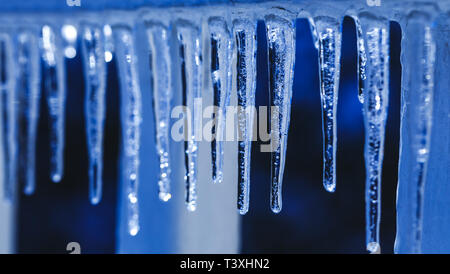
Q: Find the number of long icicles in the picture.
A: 13